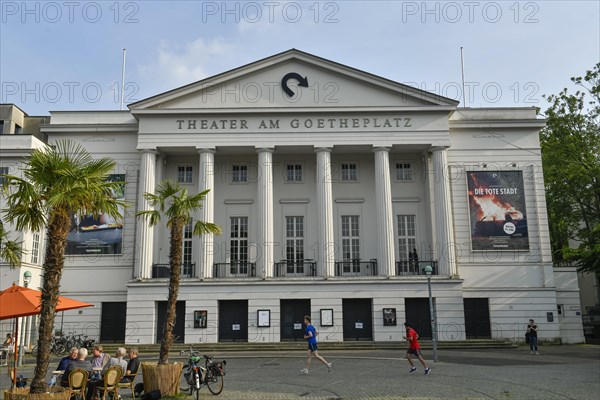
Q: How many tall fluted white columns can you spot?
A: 6